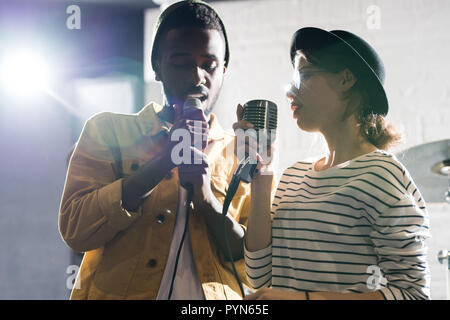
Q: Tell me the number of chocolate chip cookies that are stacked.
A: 0